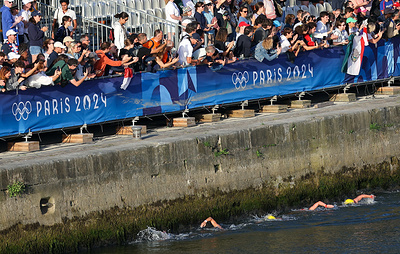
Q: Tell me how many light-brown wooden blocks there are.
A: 10